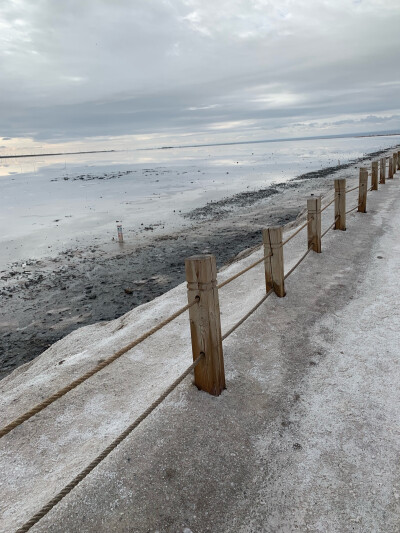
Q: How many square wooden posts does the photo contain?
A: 10